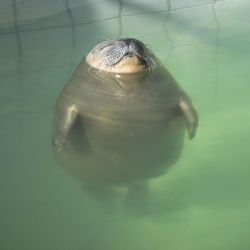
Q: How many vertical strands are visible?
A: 5